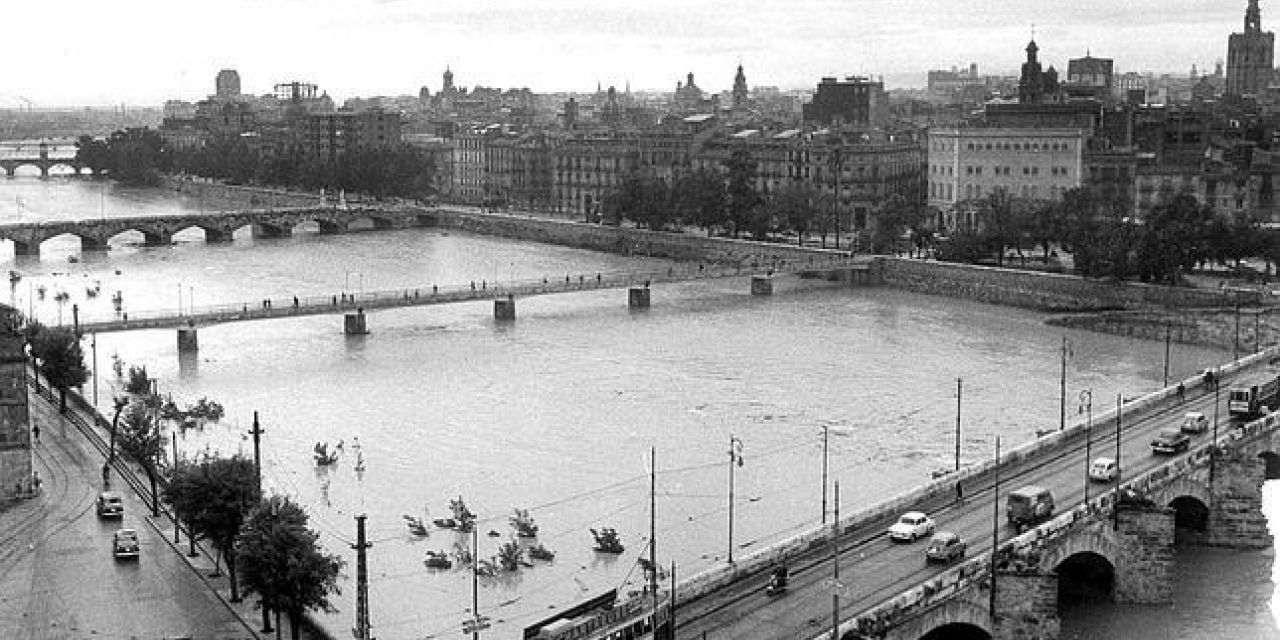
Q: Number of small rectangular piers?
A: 5